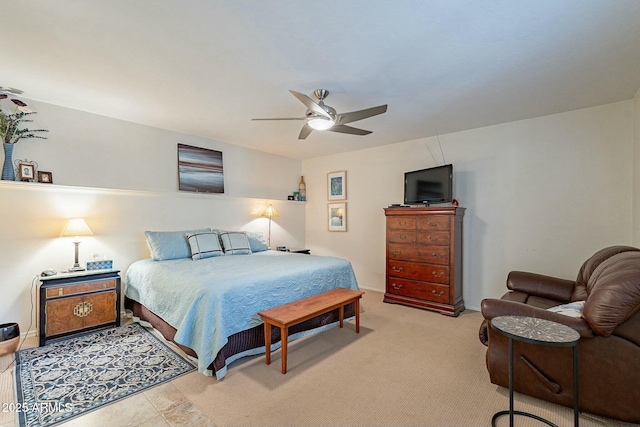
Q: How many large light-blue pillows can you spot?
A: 2